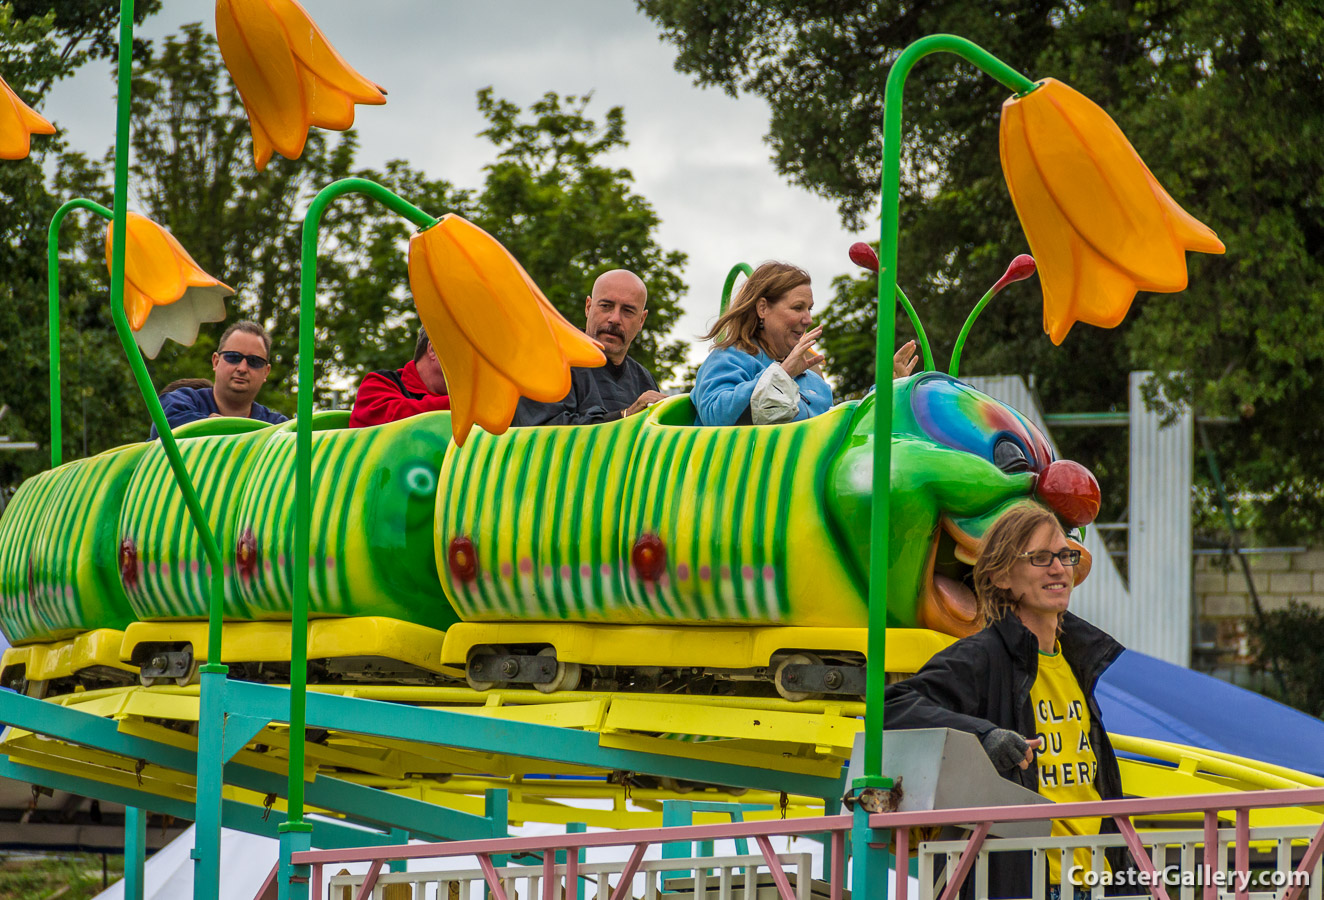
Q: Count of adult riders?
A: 4